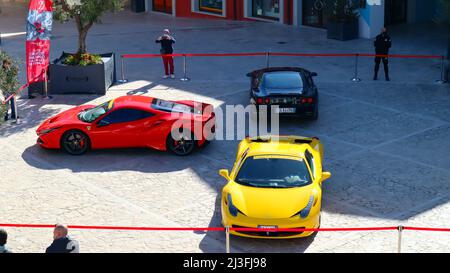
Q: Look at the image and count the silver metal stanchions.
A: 9